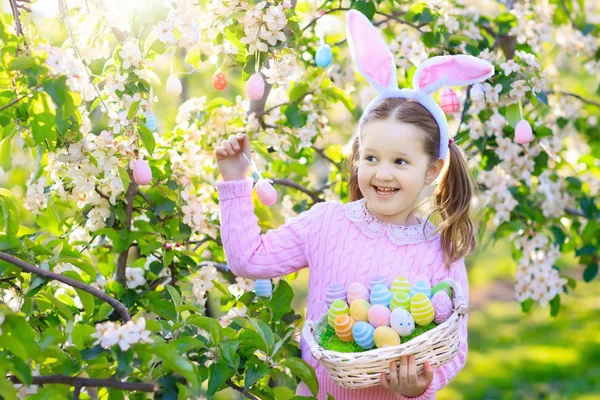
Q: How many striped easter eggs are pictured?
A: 12